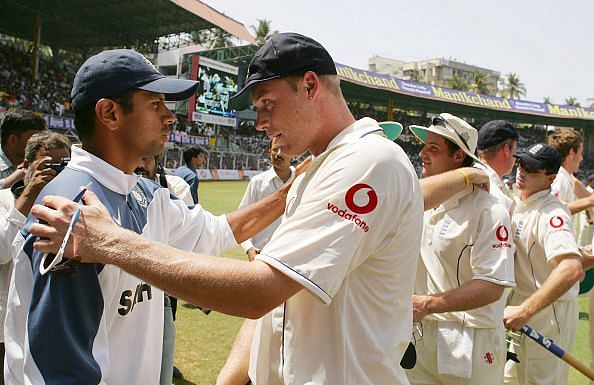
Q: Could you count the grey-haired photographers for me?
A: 1